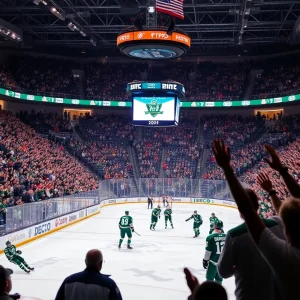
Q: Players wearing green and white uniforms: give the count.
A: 7